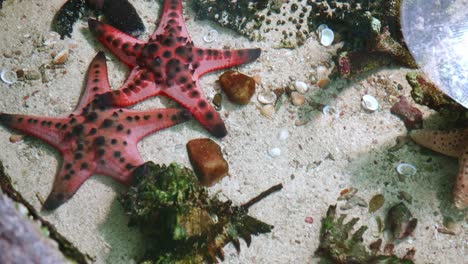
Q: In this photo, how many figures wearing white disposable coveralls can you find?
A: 0